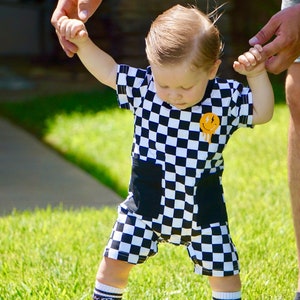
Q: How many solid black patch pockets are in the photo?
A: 2